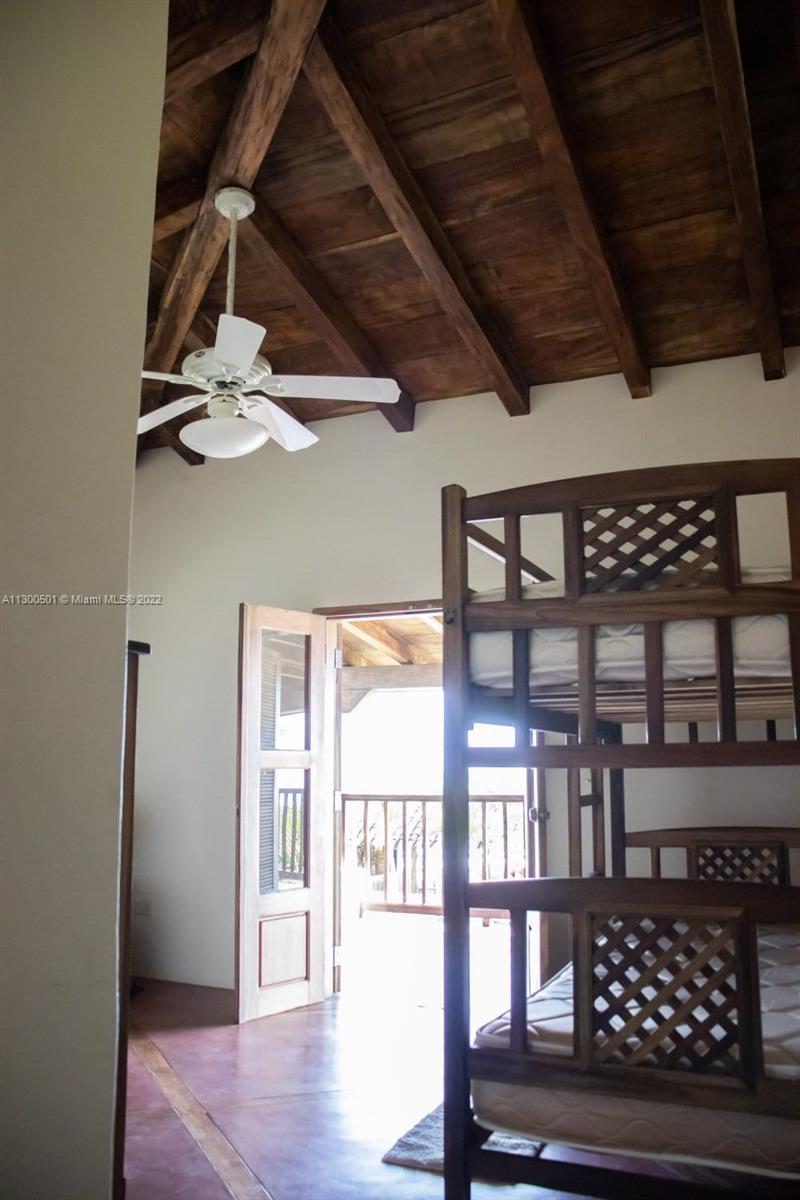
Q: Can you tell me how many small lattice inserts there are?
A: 3